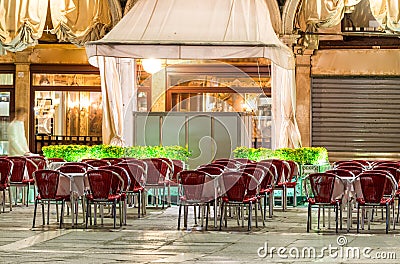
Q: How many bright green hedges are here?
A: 2